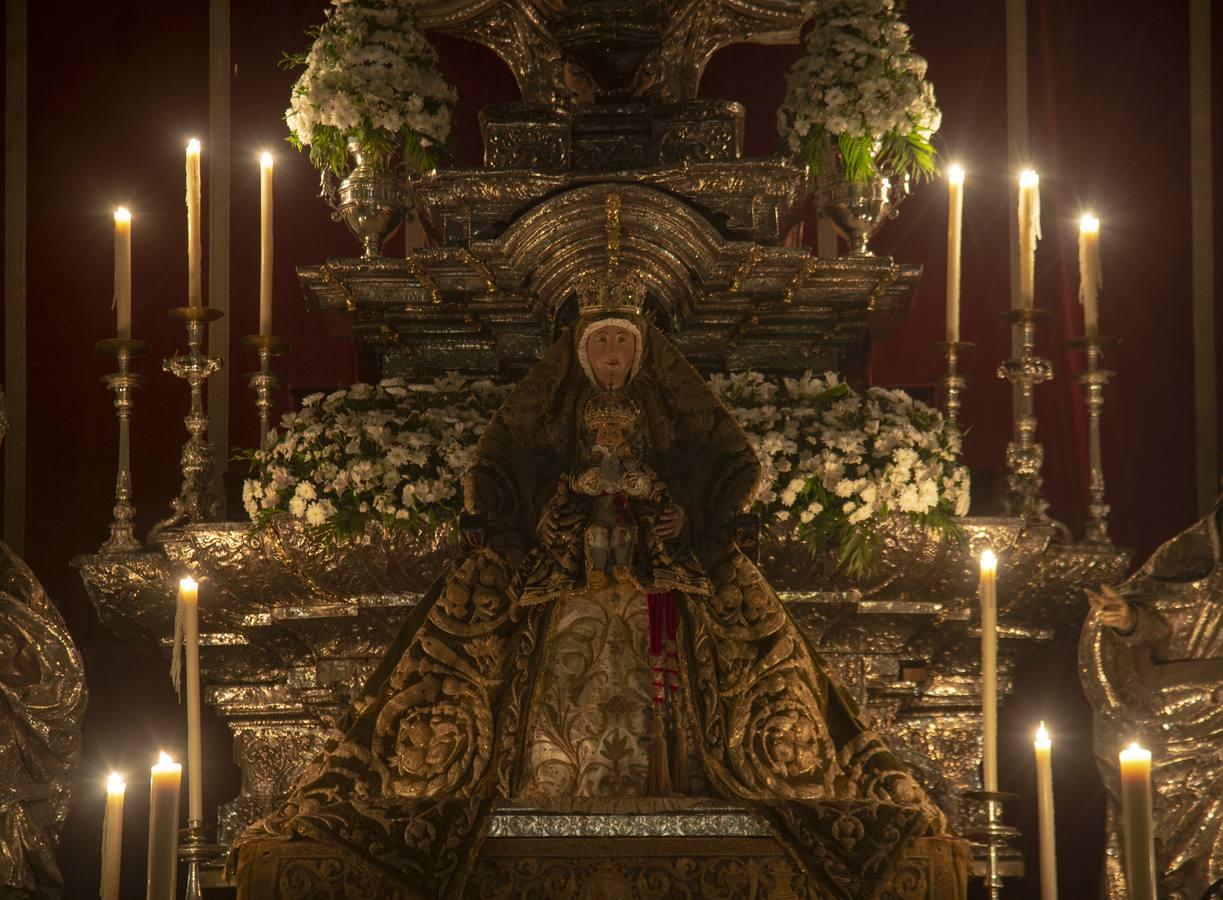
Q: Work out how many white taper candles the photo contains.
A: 12